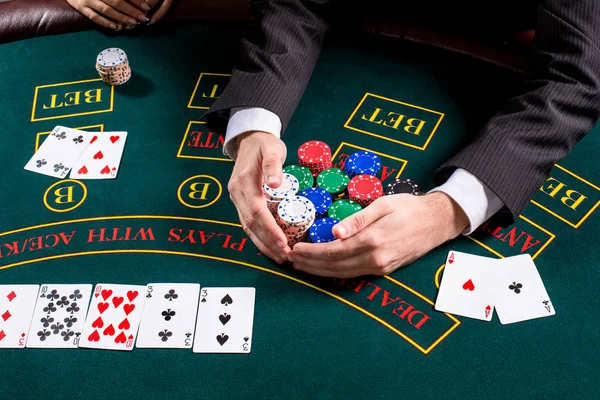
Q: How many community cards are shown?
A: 5